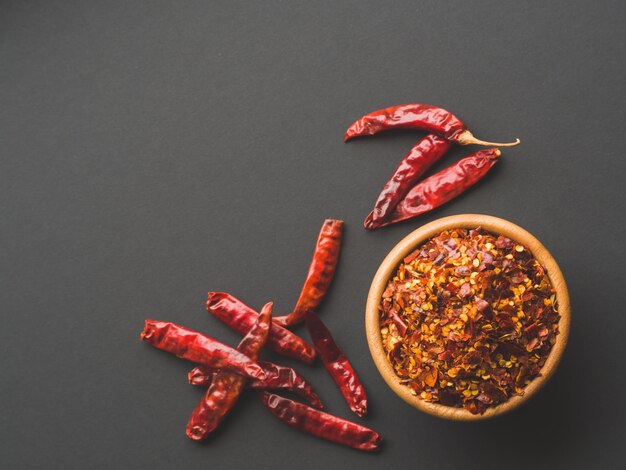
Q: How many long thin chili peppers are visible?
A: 10